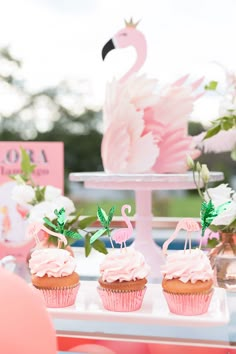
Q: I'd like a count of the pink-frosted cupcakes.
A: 3